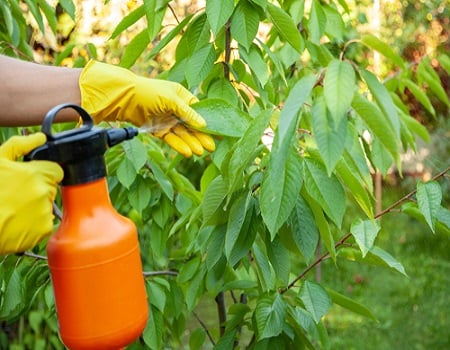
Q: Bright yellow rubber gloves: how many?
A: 2